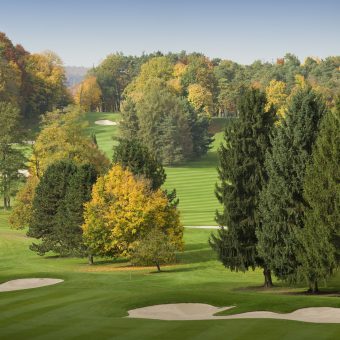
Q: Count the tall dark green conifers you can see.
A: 3